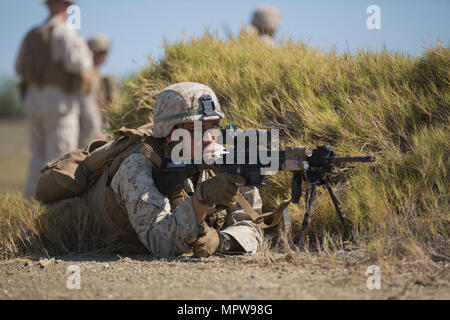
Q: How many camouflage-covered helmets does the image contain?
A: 3